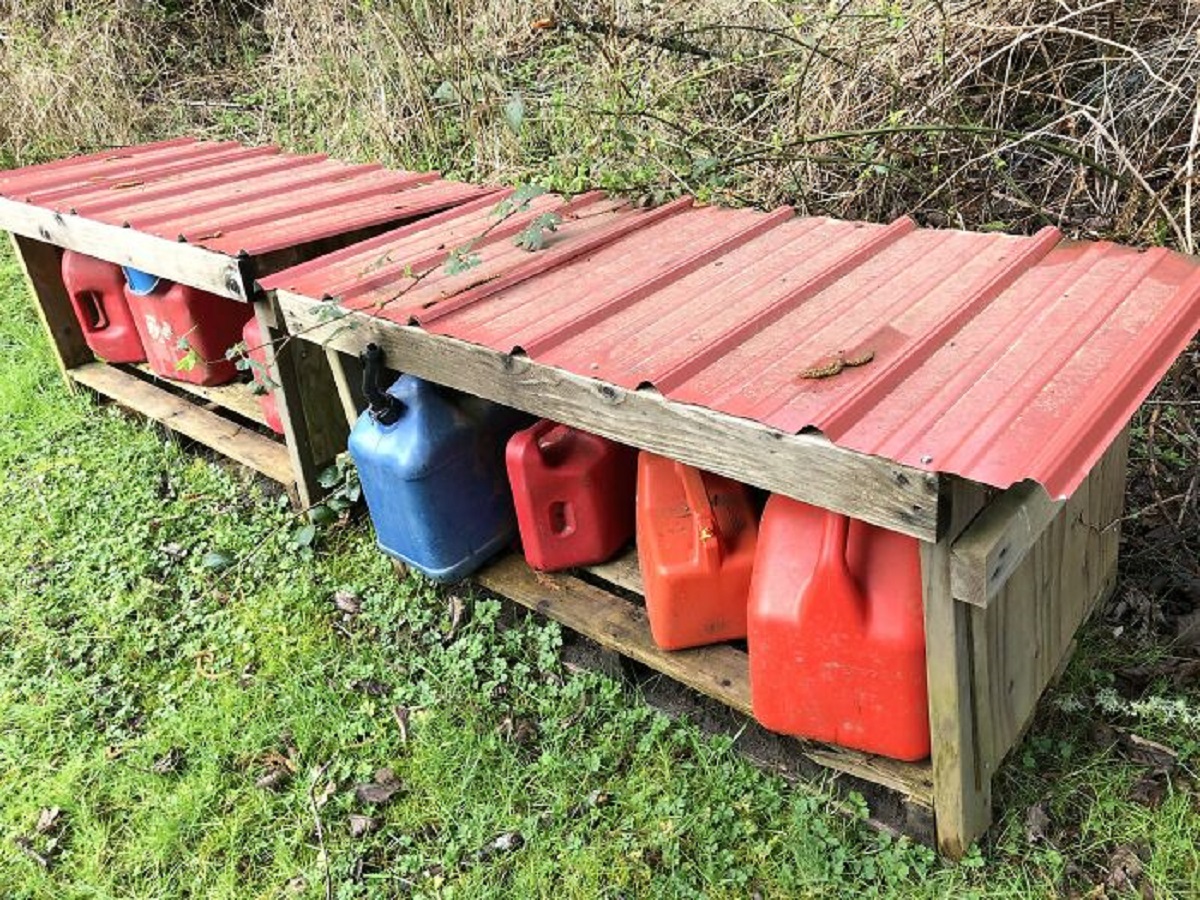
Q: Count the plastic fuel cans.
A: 7